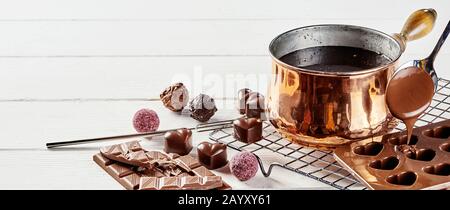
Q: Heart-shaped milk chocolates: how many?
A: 5